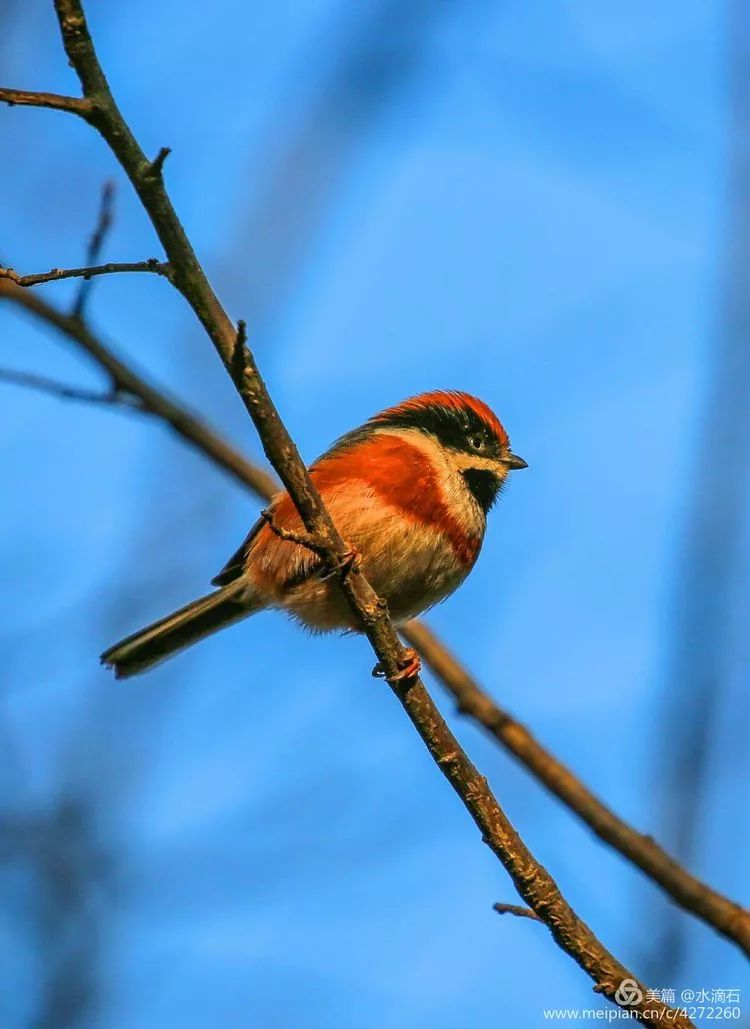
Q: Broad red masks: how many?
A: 0